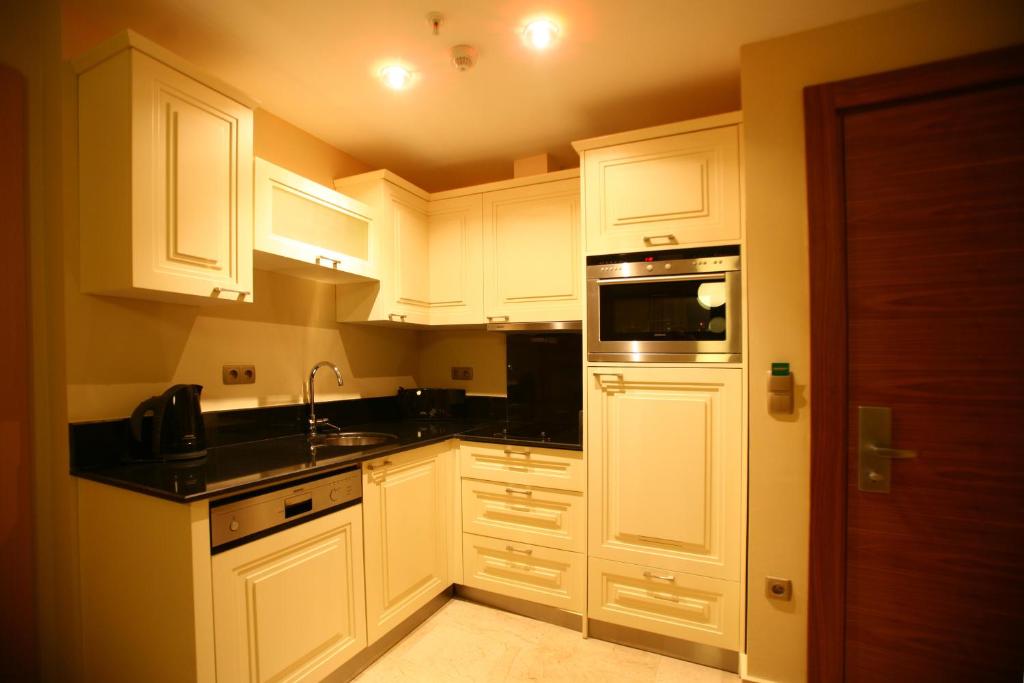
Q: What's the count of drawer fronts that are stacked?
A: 3